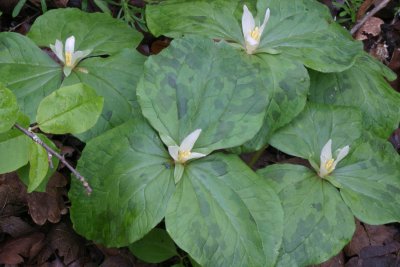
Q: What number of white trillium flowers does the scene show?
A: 4